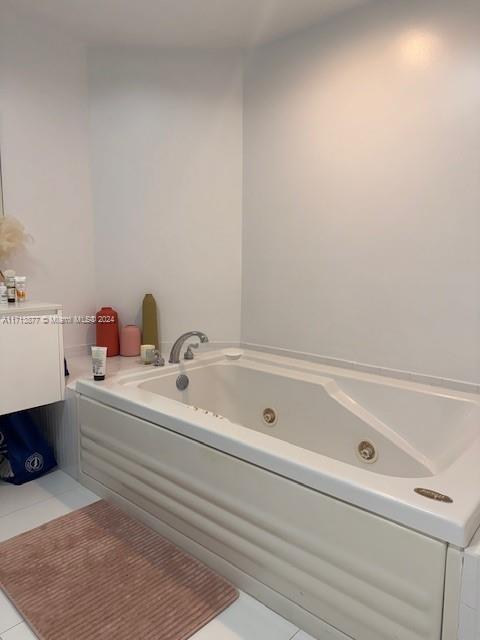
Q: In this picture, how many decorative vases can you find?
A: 3